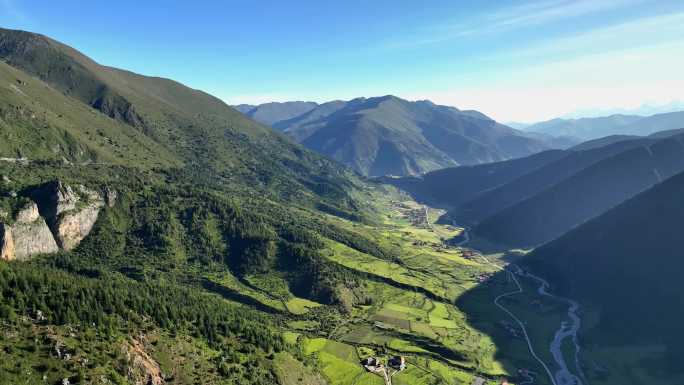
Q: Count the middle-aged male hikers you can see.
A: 0